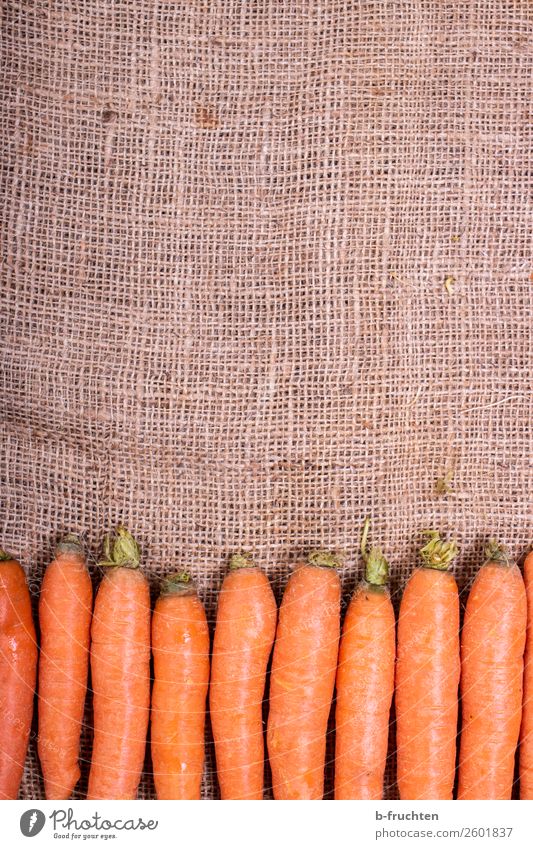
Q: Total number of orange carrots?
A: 10